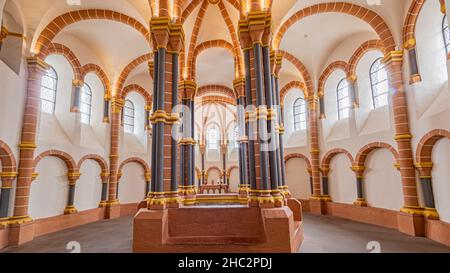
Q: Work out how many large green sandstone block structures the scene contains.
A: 0